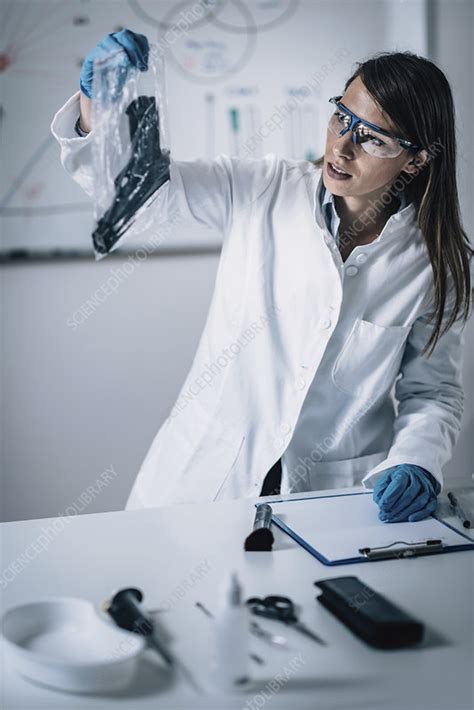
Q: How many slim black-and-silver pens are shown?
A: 1